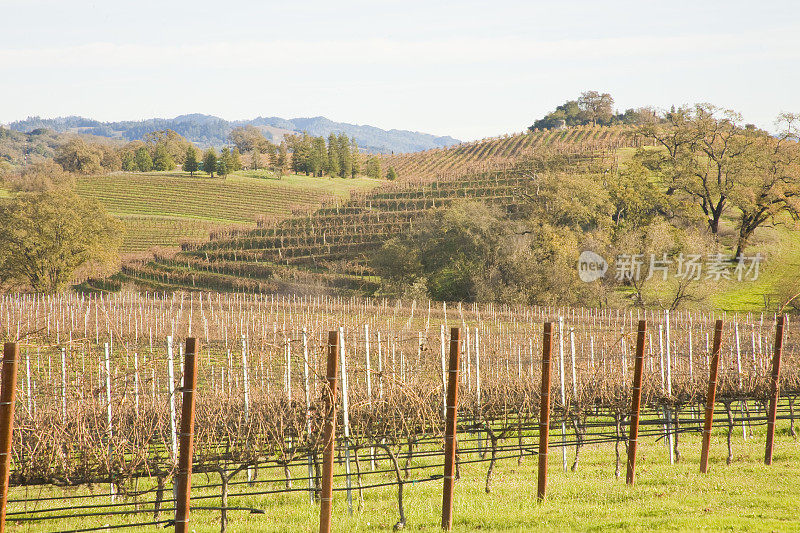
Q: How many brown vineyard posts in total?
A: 8